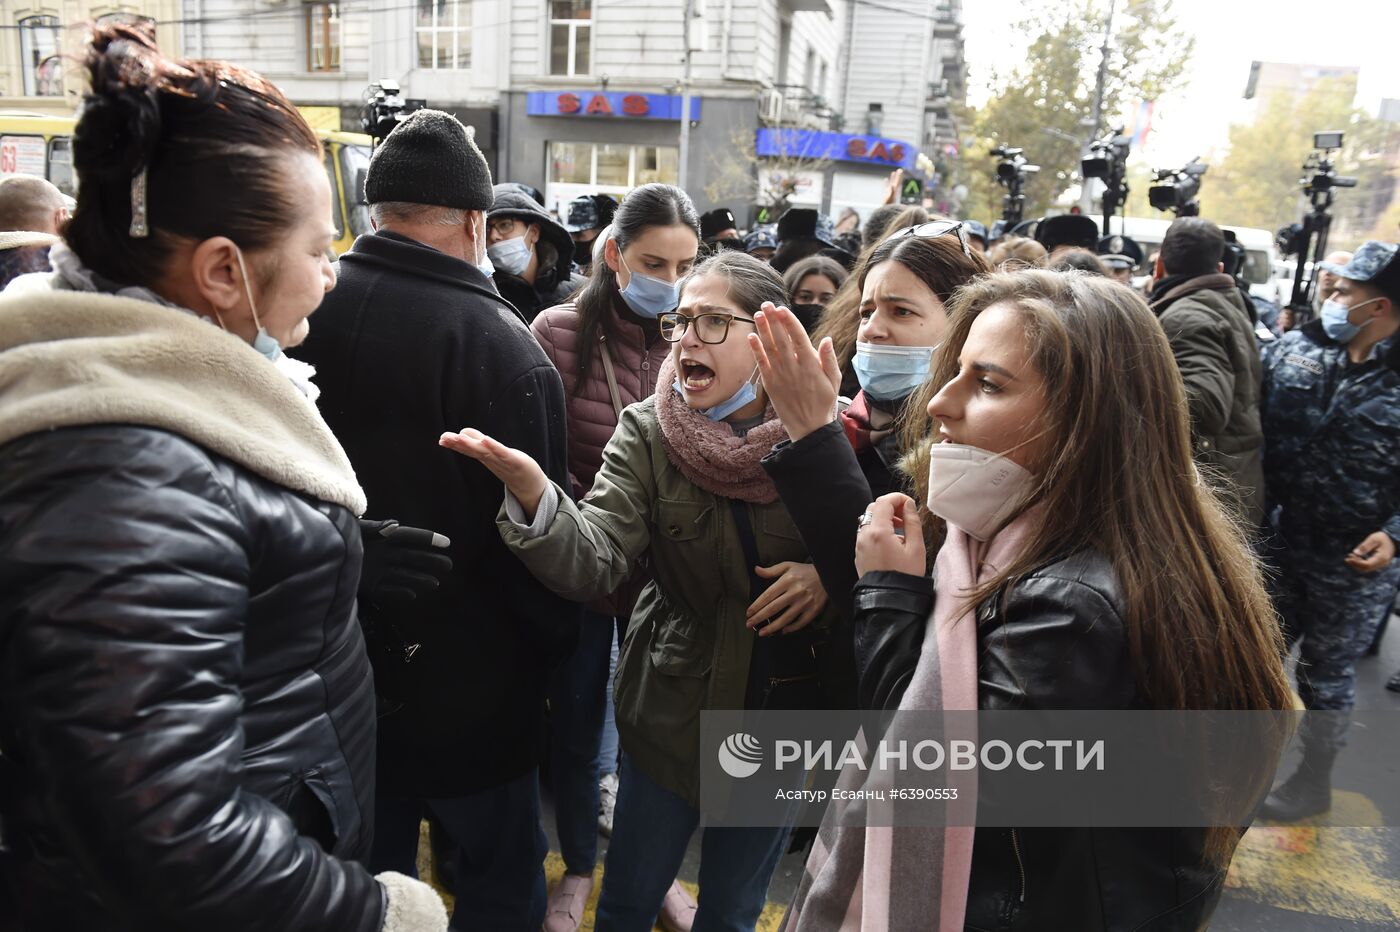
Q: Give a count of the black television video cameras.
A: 5